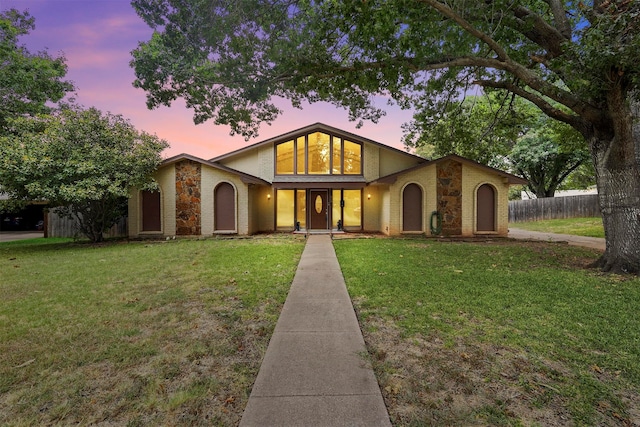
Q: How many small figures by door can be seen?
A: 2